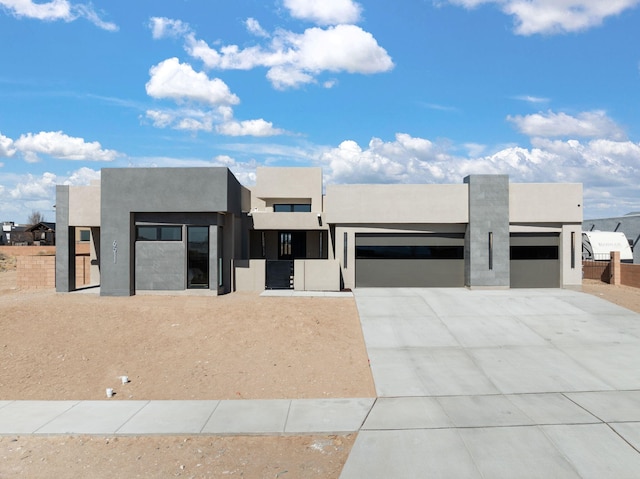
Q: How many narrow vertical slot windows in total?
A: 3